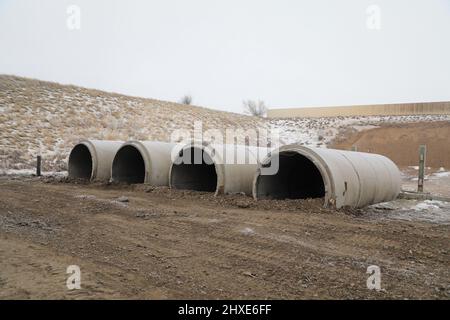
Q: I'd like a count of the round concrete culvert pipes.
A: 4